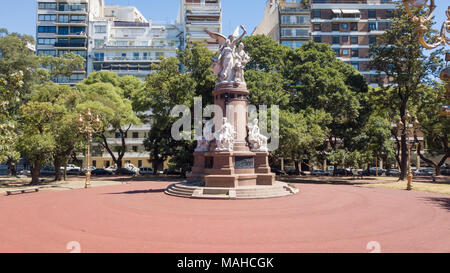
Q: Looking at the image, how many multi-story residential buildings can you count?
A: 5